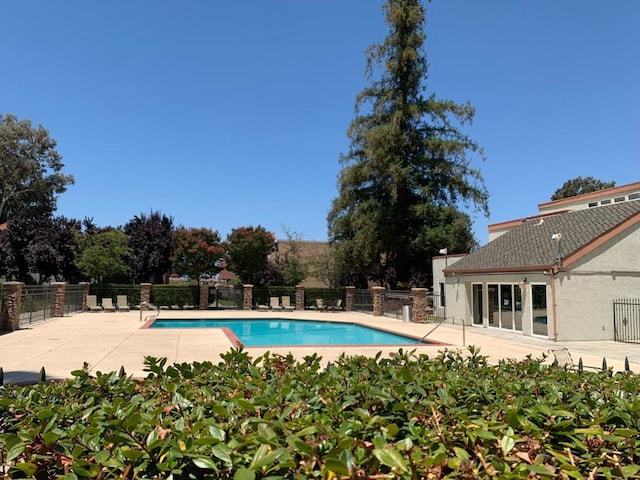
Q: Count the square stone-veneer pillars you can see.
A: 10